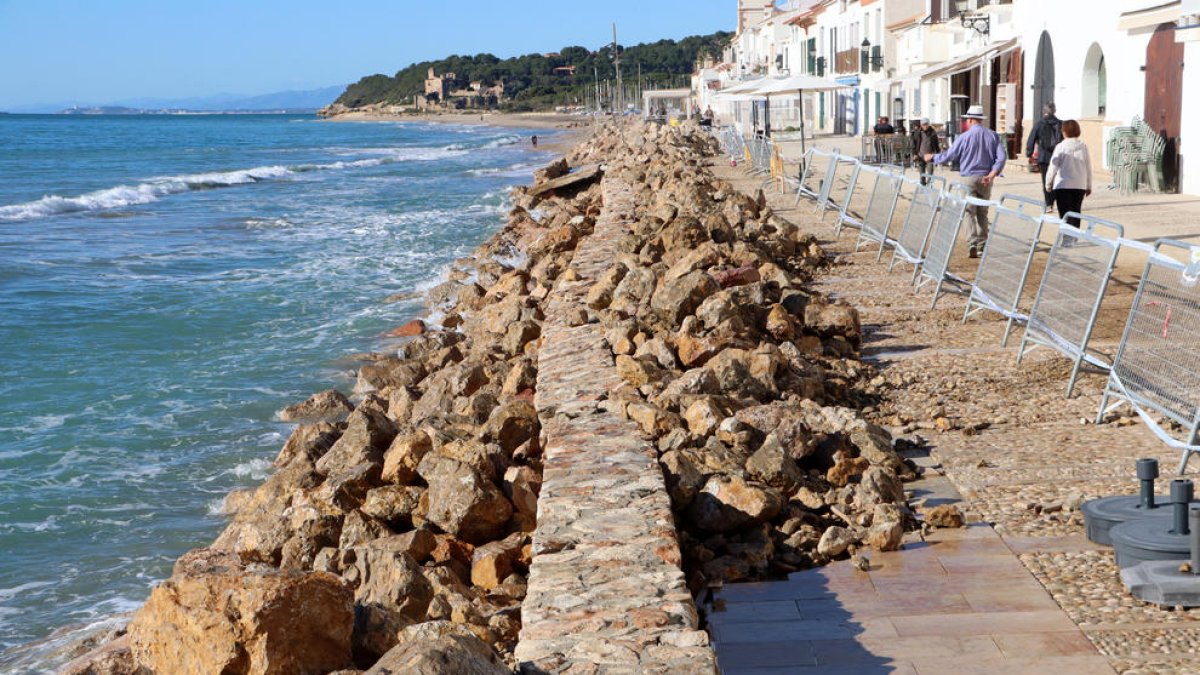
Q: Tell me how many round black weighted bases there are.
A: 2